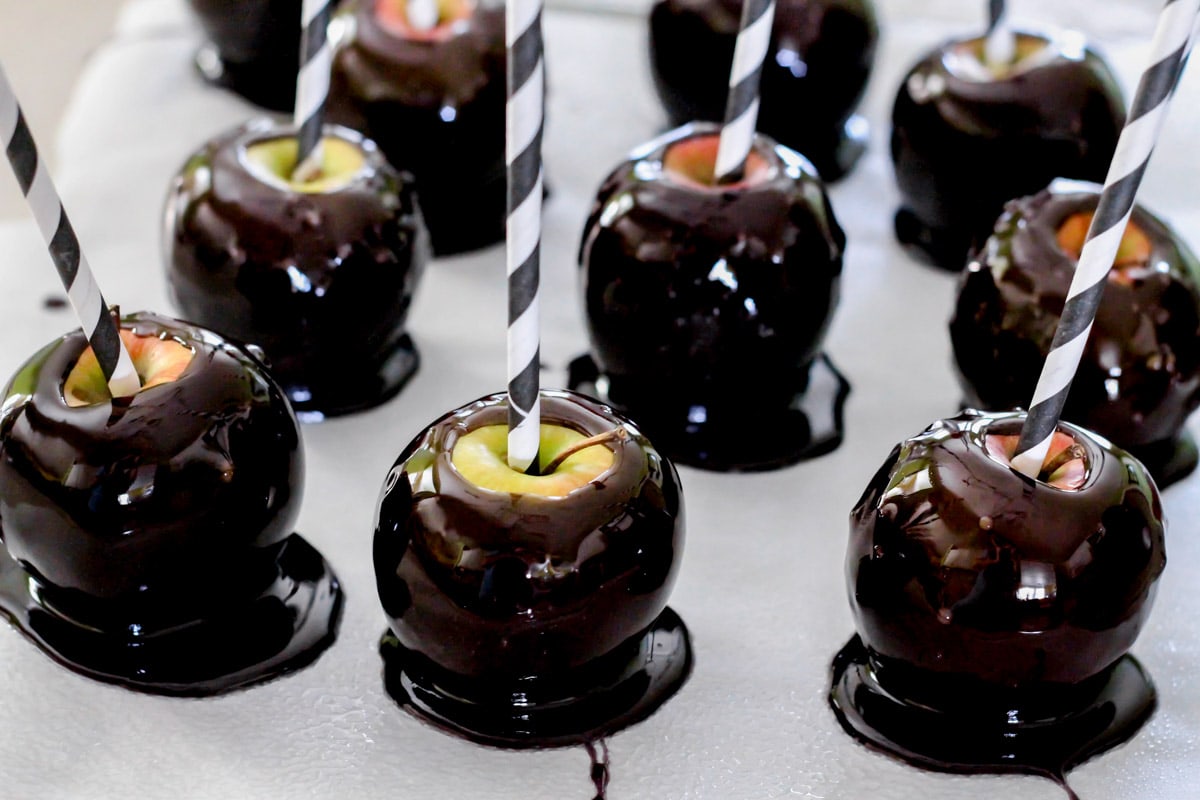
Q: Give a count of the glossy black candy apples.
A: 10